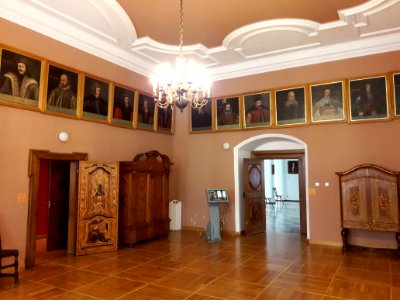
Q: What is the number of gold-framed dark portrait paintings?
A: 13